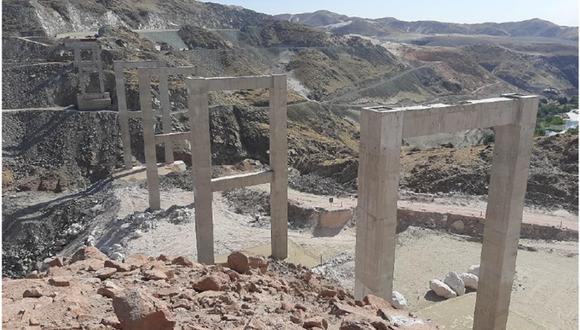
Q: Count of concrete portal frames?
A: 5